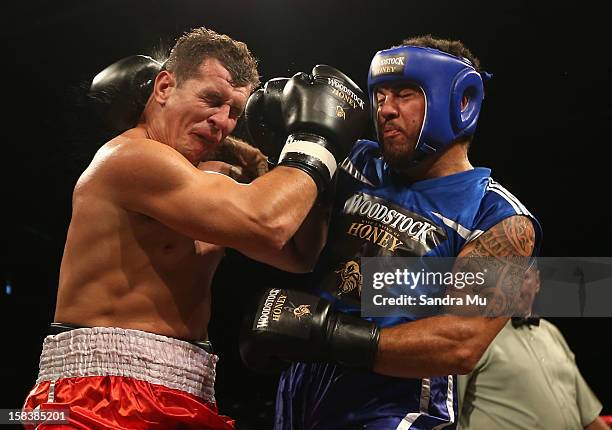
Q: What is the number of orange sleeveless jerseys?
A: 0